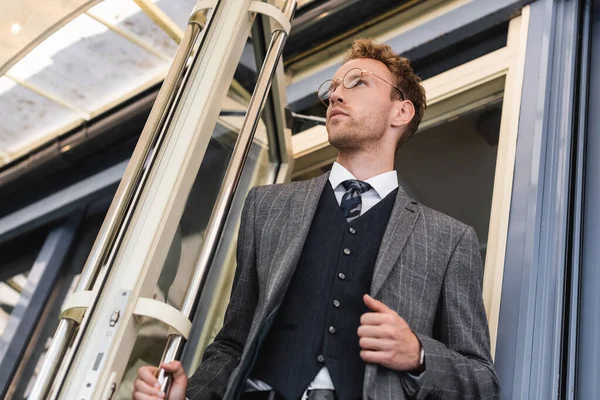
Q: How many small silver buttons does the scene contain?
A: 6